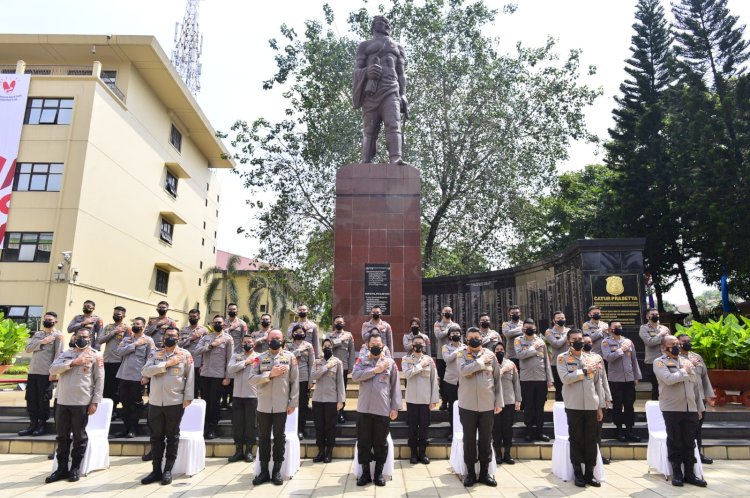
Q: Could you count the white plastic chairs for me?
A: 7